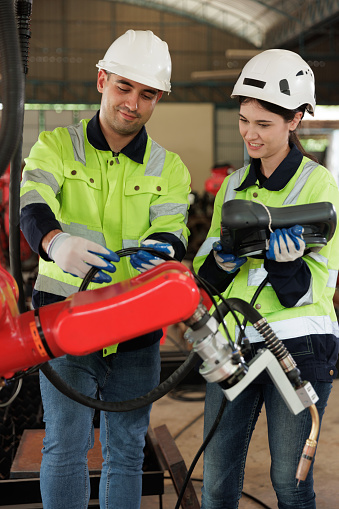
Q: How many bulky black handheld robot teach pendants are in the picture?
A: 1